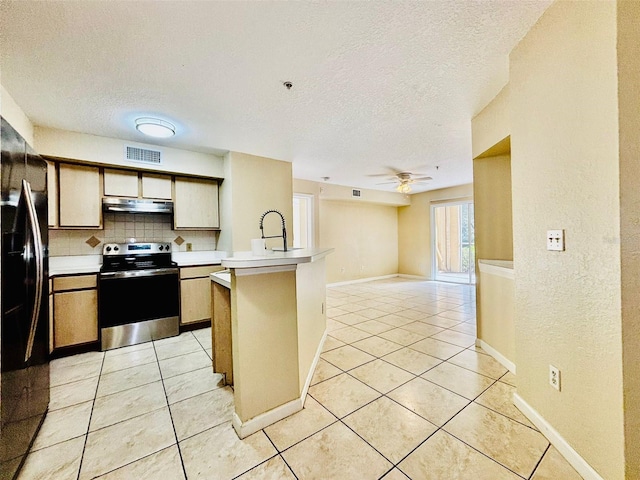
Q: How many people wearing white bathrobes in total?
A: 0